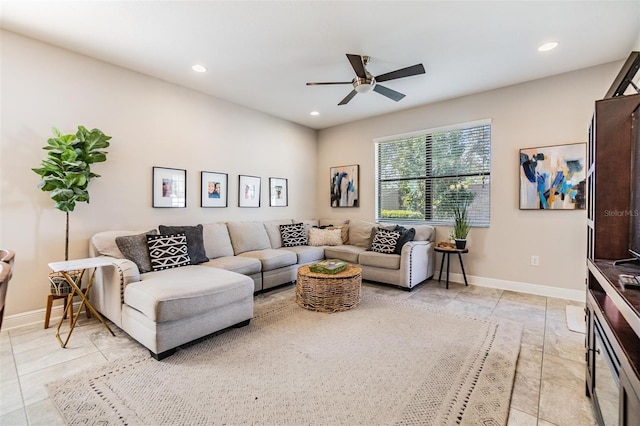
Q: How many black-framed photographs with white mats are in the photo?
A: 4